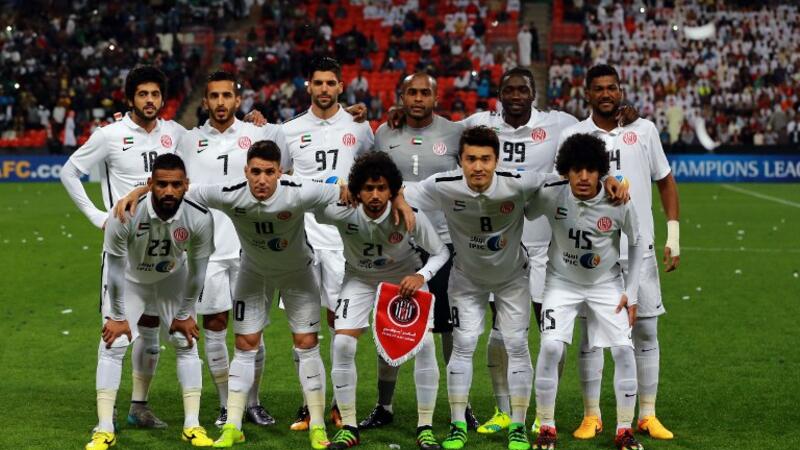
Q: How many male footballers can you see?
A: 11